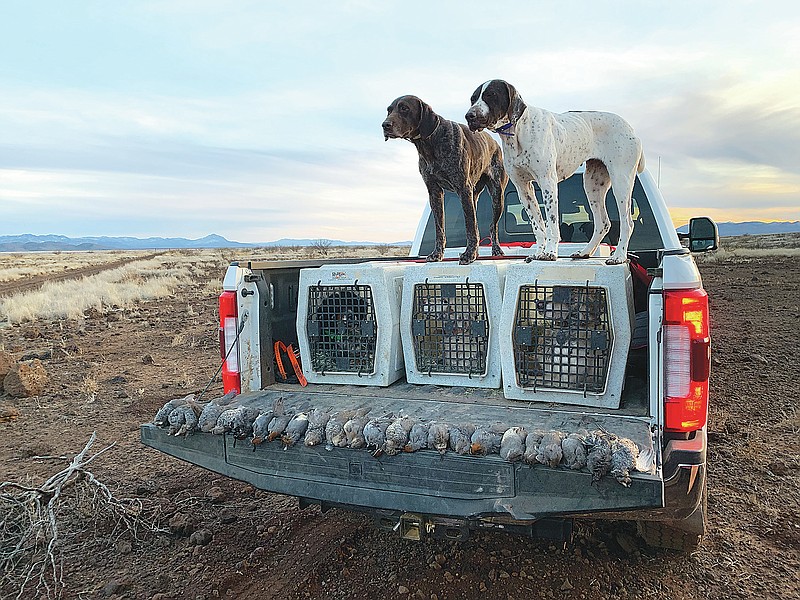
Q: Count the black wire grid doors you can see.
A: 3